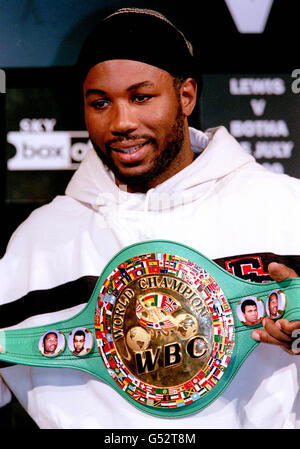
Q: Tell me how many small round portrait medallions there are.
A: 4